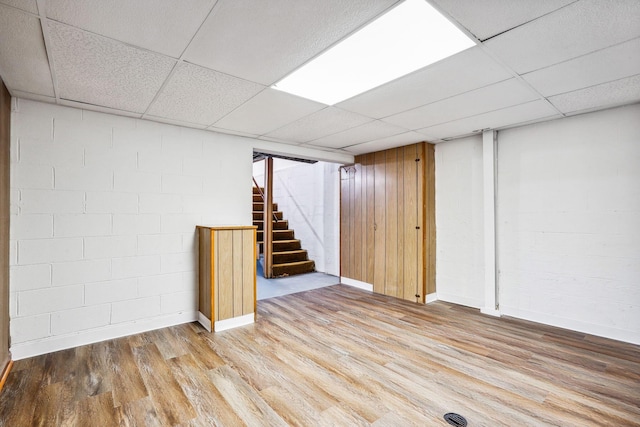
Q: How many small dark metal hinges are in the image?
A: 3